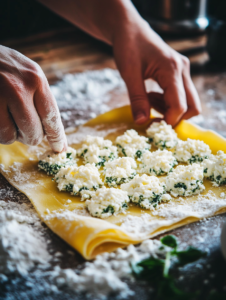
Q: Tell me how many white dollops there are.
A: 12